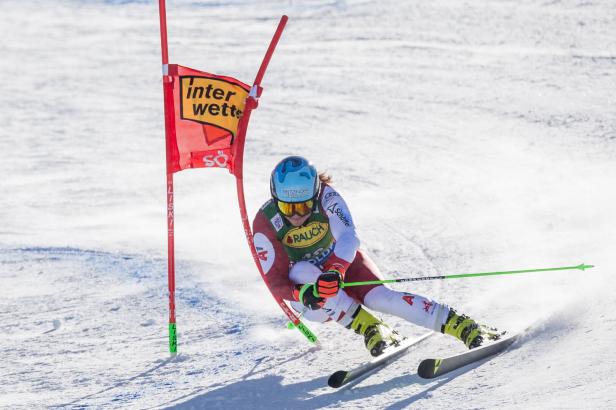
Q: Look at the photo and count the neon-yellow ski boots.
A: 2